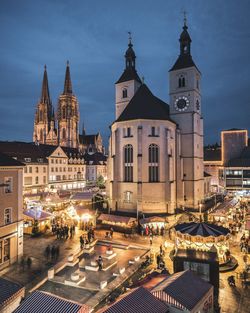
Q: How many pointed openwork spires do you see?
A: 2